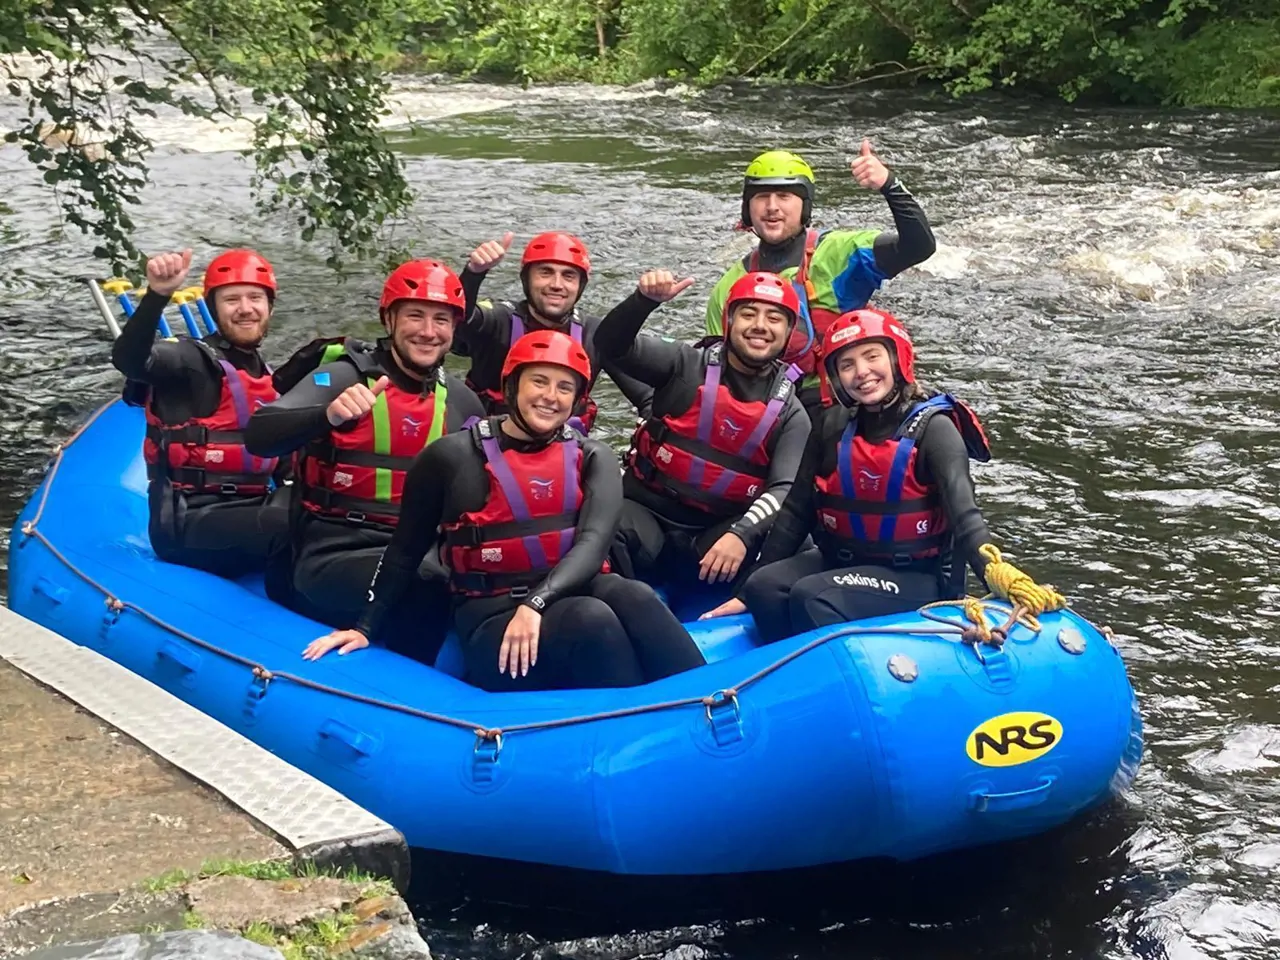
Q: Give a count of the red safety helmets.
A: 6